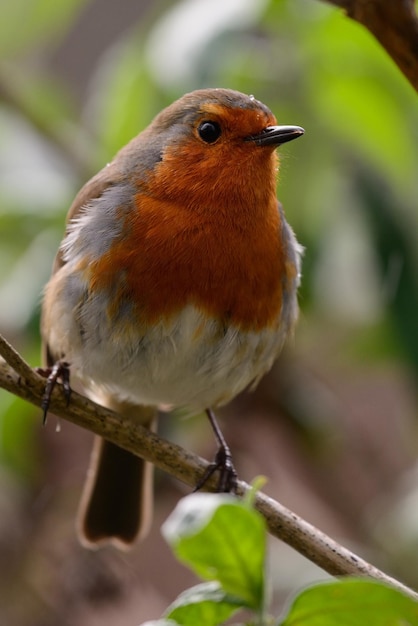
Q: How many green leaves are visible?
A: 3